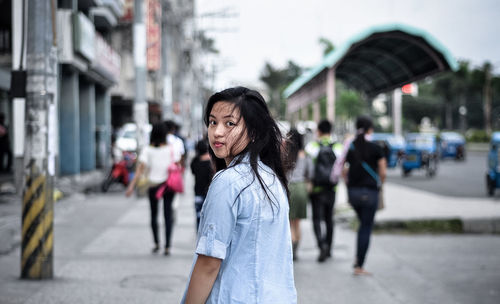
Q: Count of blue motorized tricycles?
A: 4